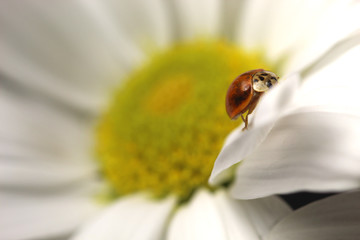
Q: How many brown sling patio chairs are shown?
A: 0